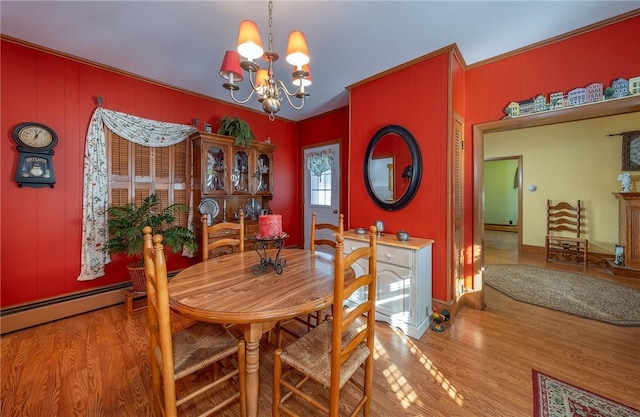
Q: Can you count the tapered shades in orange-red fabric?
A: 5